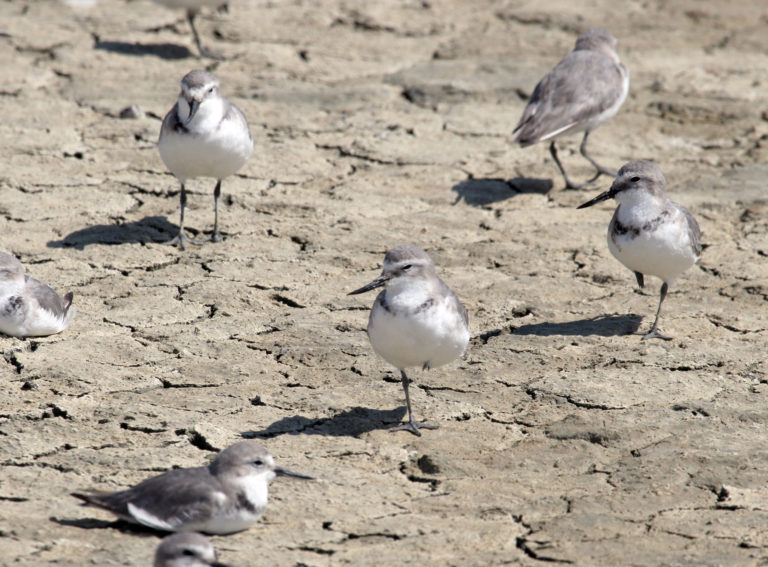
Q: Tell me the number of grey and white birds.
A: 8